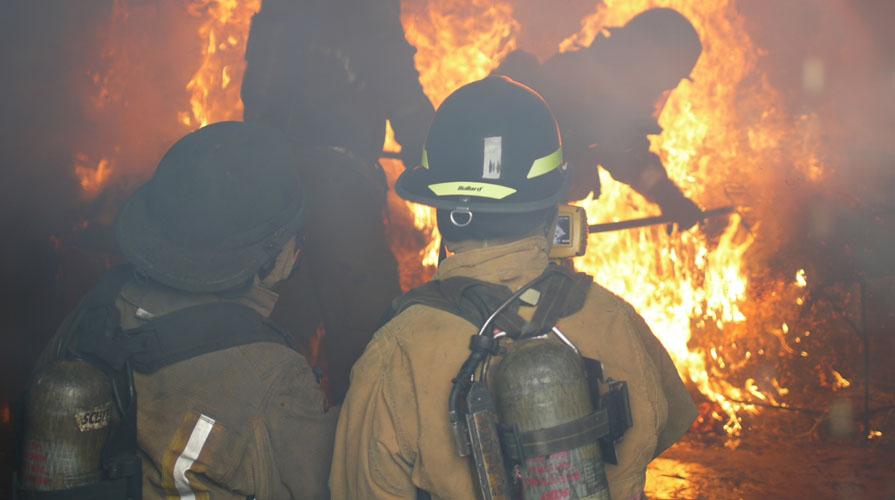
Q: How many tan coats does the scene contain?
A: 2